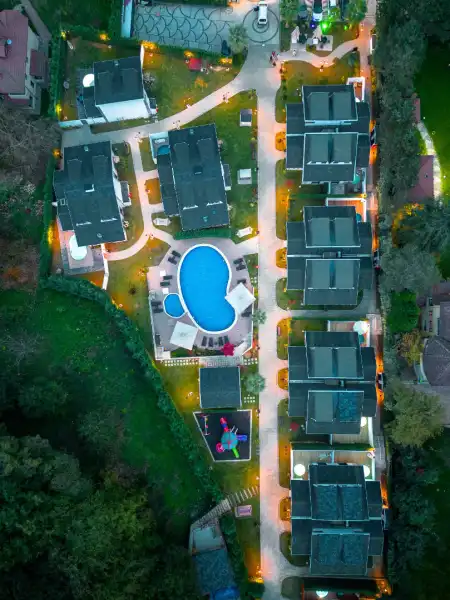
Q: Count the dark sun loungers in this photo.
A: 15